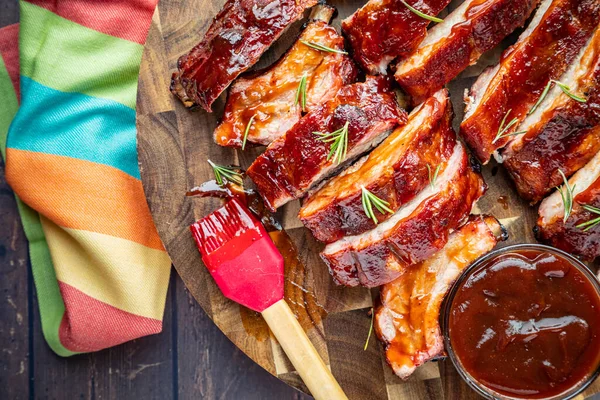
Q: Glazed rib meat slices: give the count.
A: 11